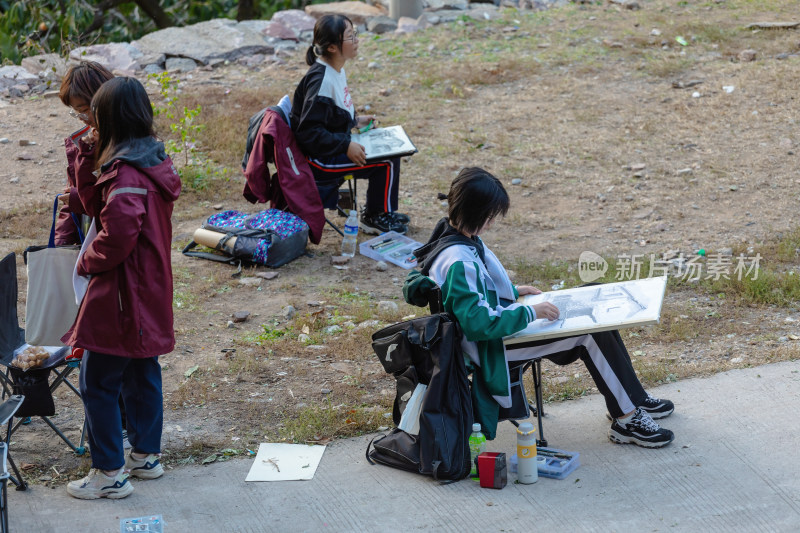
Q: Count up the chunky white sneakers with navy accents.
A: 2